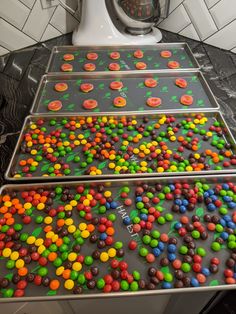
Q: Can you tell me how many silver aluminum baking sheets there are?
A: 4